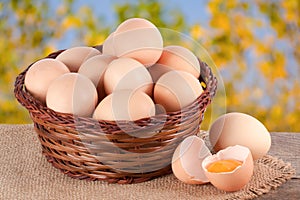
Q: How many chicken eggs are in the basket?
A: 11